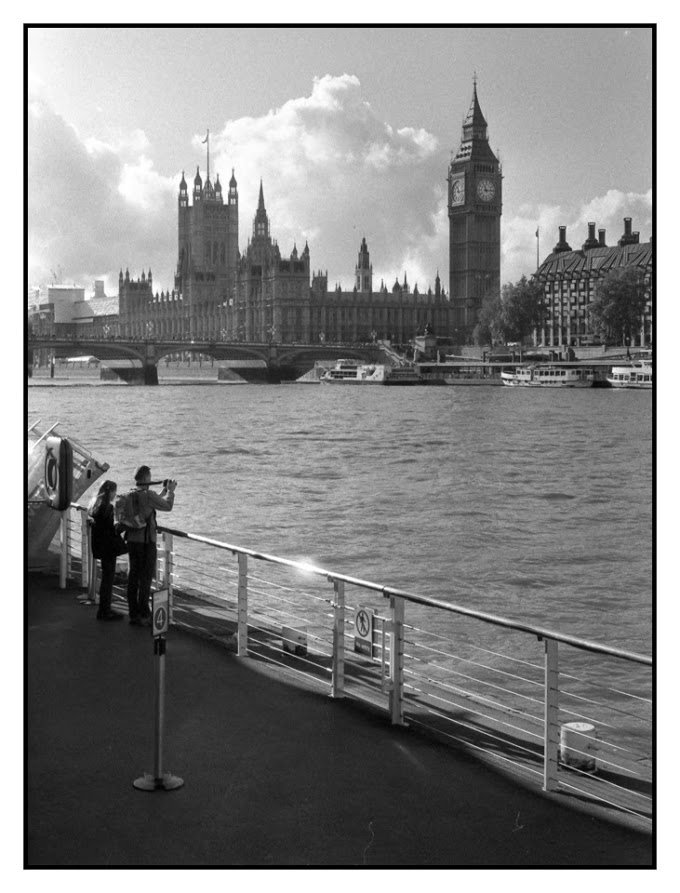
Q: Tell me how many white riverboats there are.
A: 3